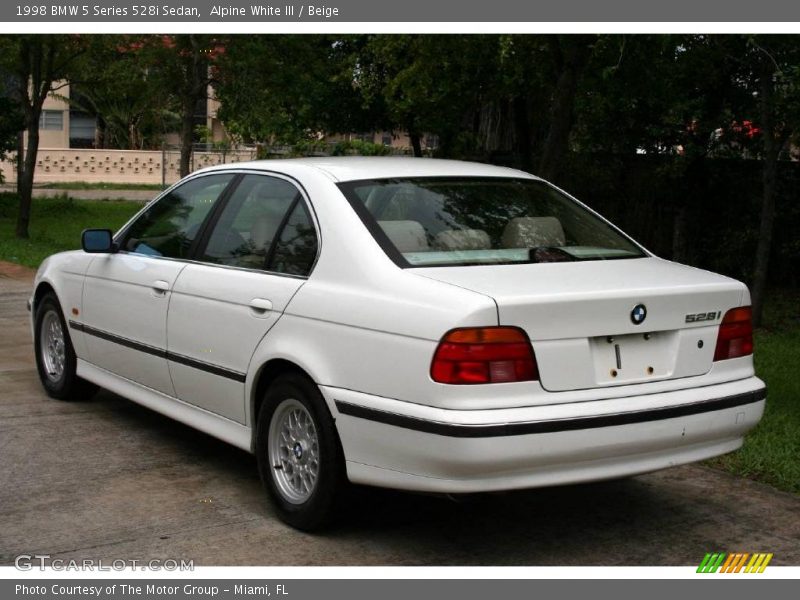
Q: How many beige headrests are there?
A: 3